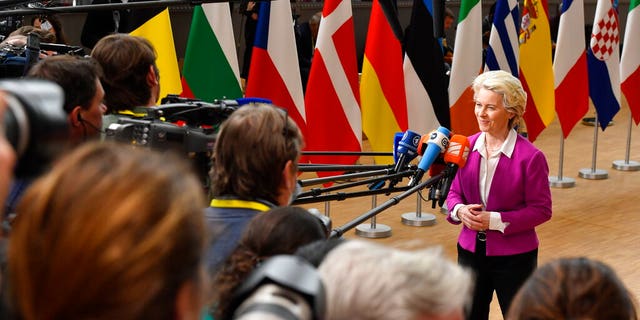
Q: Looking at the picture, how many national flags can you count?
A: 12